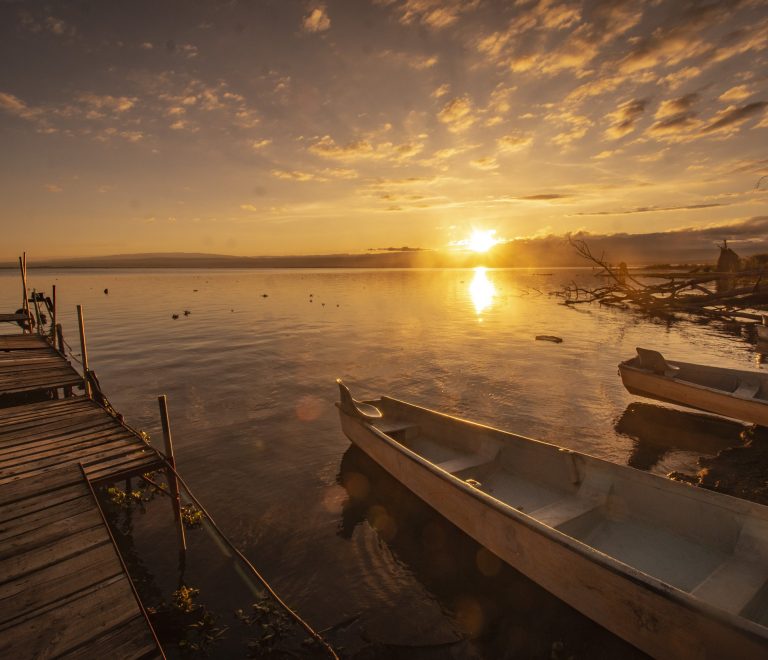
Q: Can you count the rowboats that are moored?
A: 2